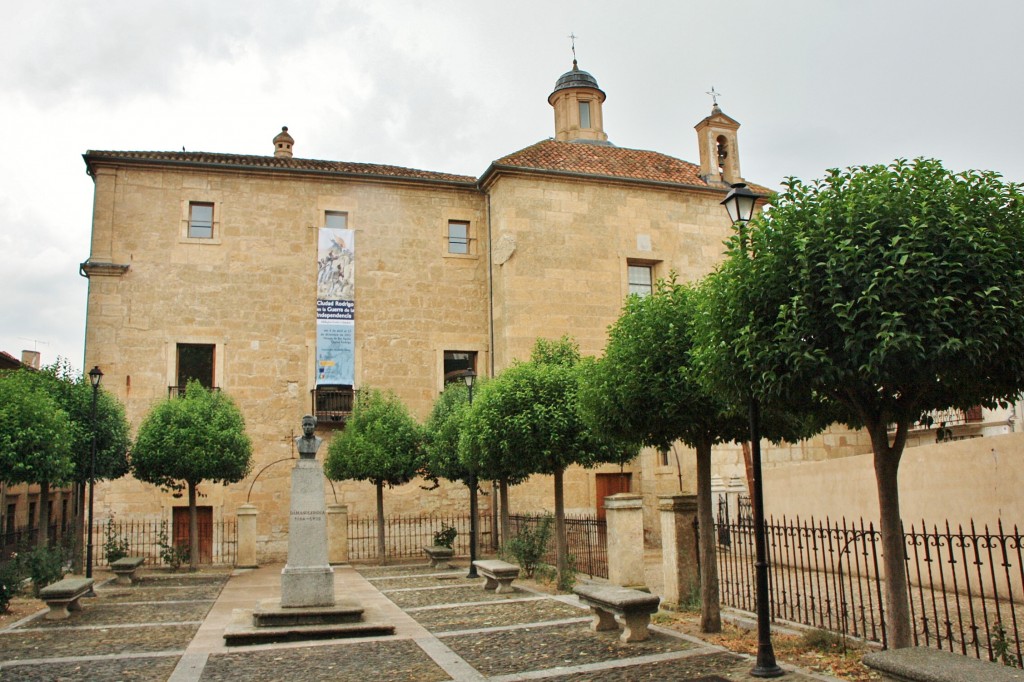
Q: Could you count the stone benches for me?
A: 6